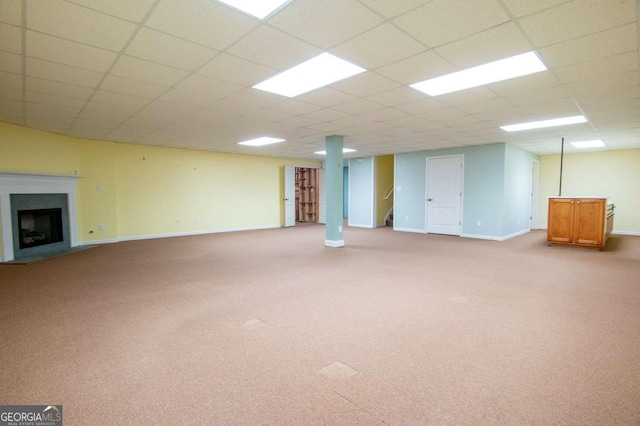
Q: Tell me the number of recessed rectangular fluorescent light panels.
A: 7